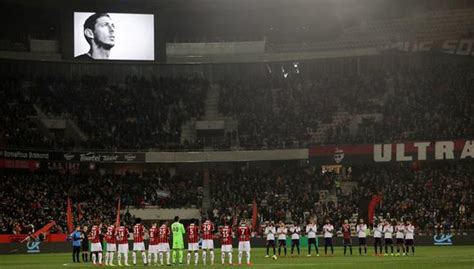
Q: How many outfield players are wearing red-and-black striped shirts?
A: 10